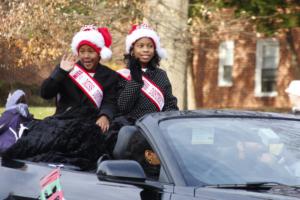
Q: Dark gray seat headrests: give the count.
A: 1